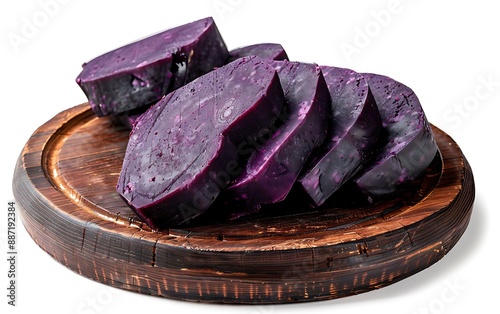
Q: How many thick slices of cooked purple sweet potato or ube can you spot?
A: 6